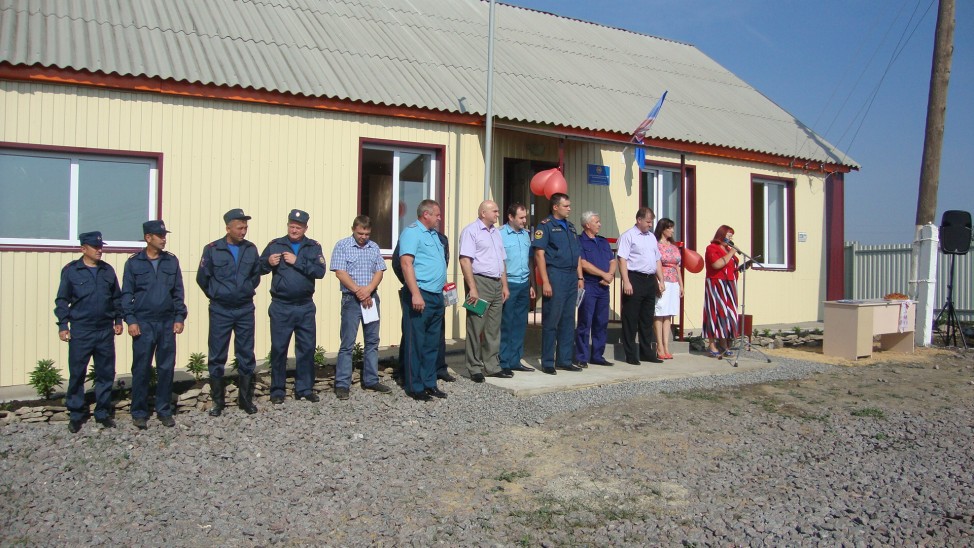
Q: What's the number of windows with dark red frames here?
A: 4